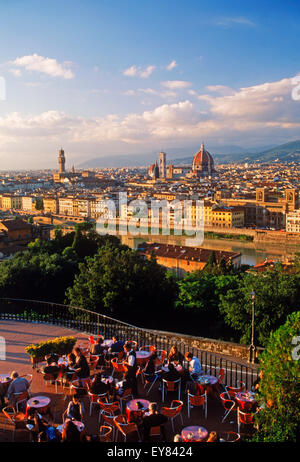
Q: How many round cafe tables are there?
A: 12